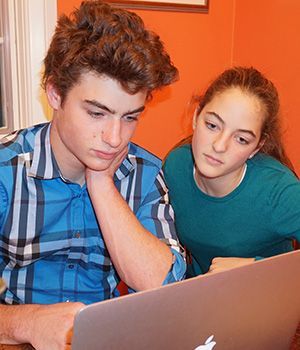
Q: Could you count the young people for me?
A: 2